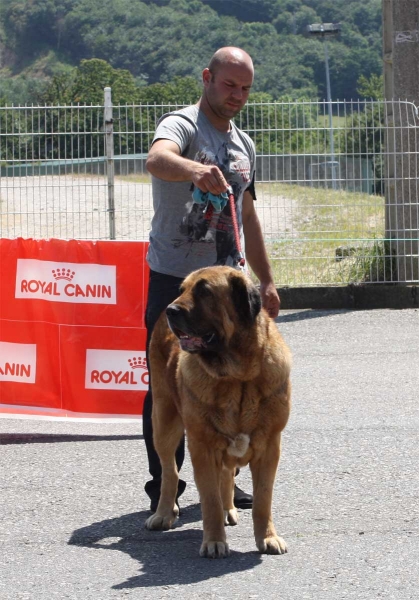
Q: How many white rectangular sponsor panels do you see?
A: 3